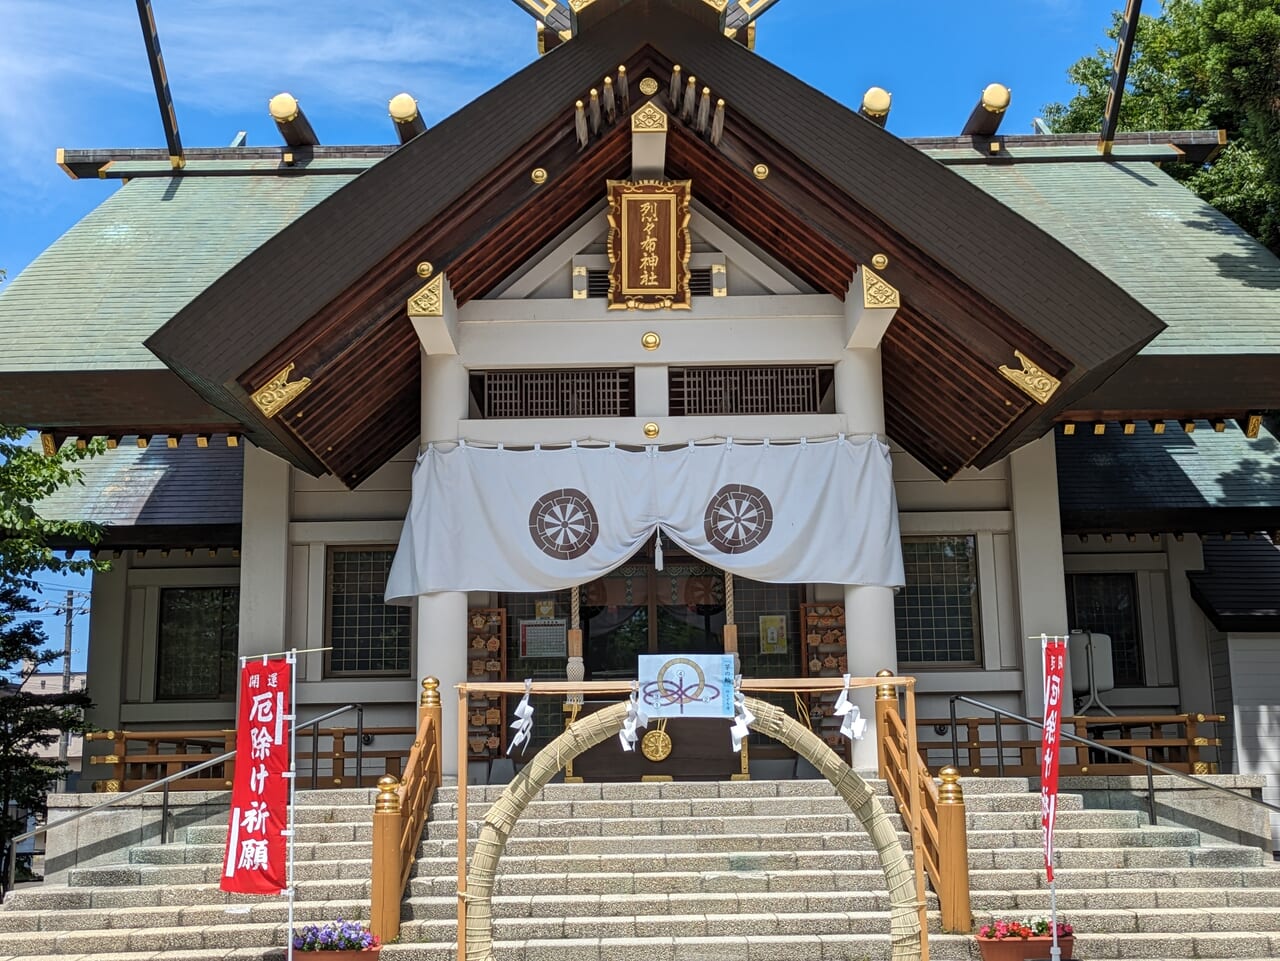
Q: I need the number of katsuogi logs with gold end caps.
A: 4